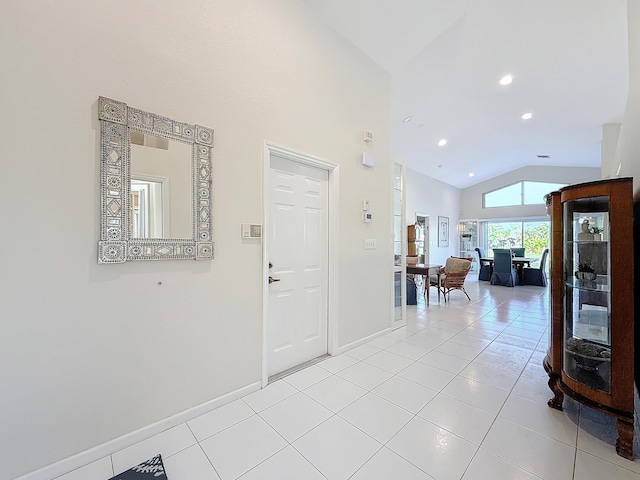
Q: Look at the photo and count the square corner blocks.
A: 4